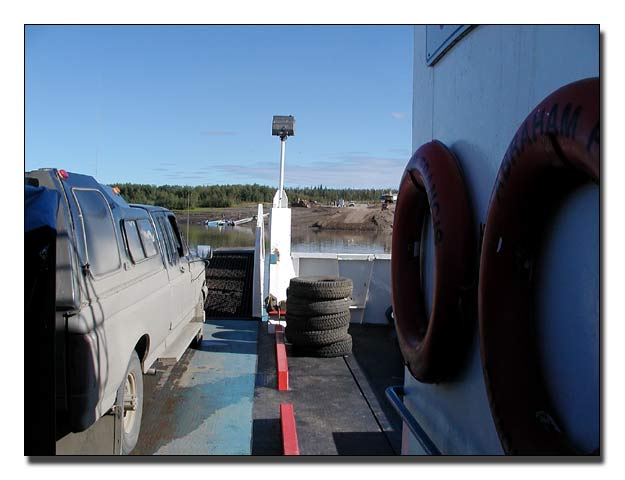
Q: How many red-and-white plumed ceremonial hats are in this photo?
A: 0